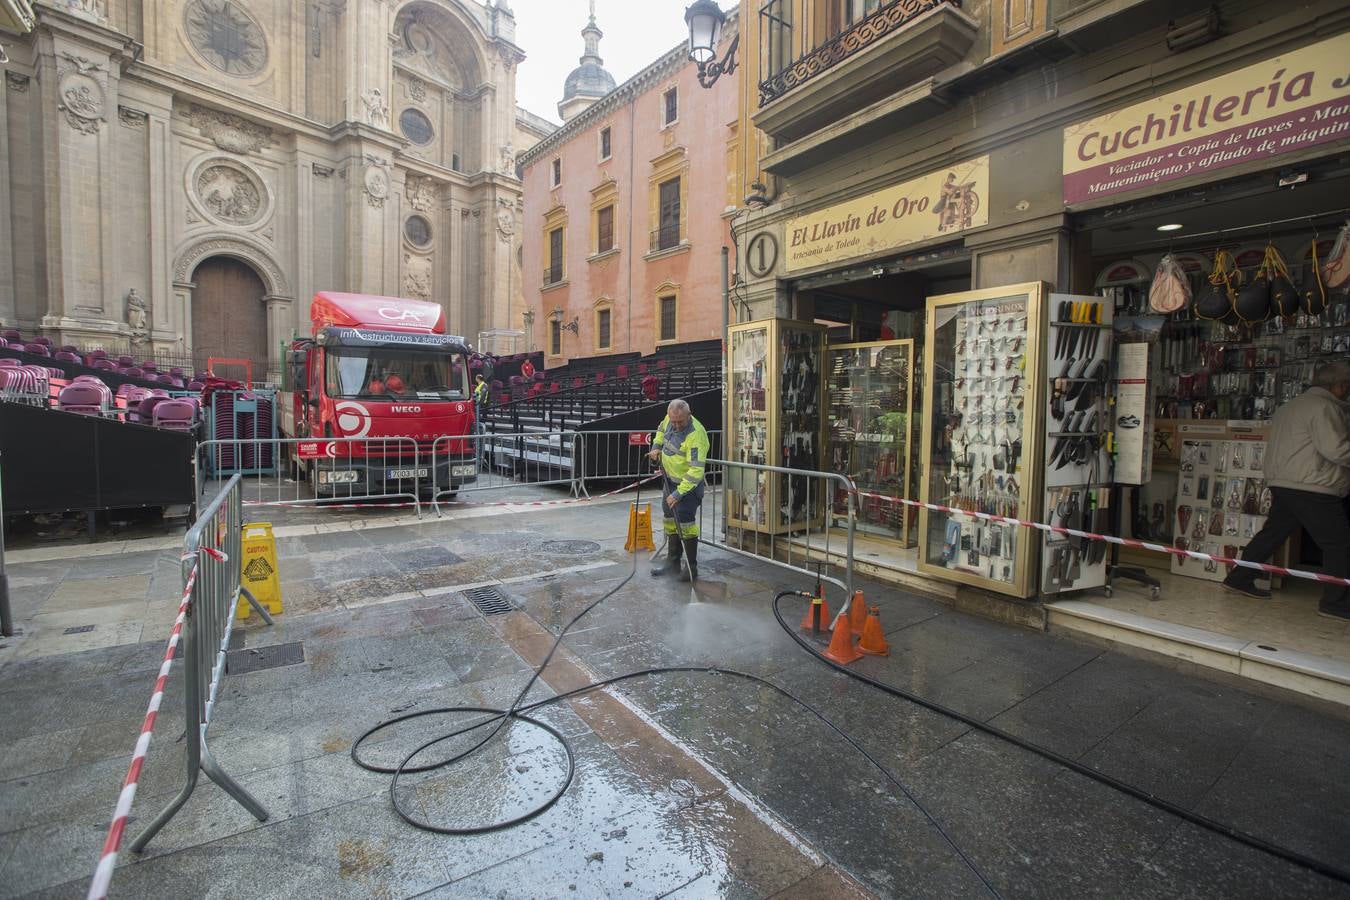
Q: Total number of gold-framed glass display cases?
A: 3